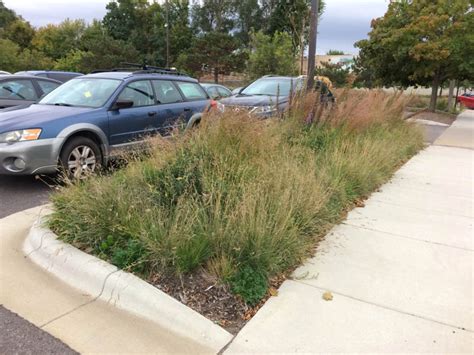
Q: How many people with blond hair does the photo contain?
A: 0